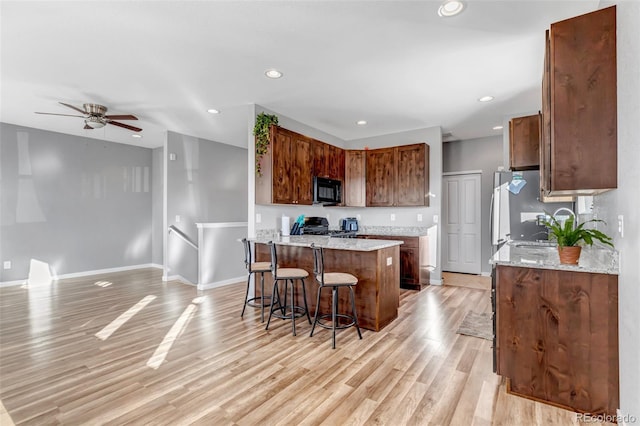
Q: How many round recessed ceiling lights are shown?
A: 7